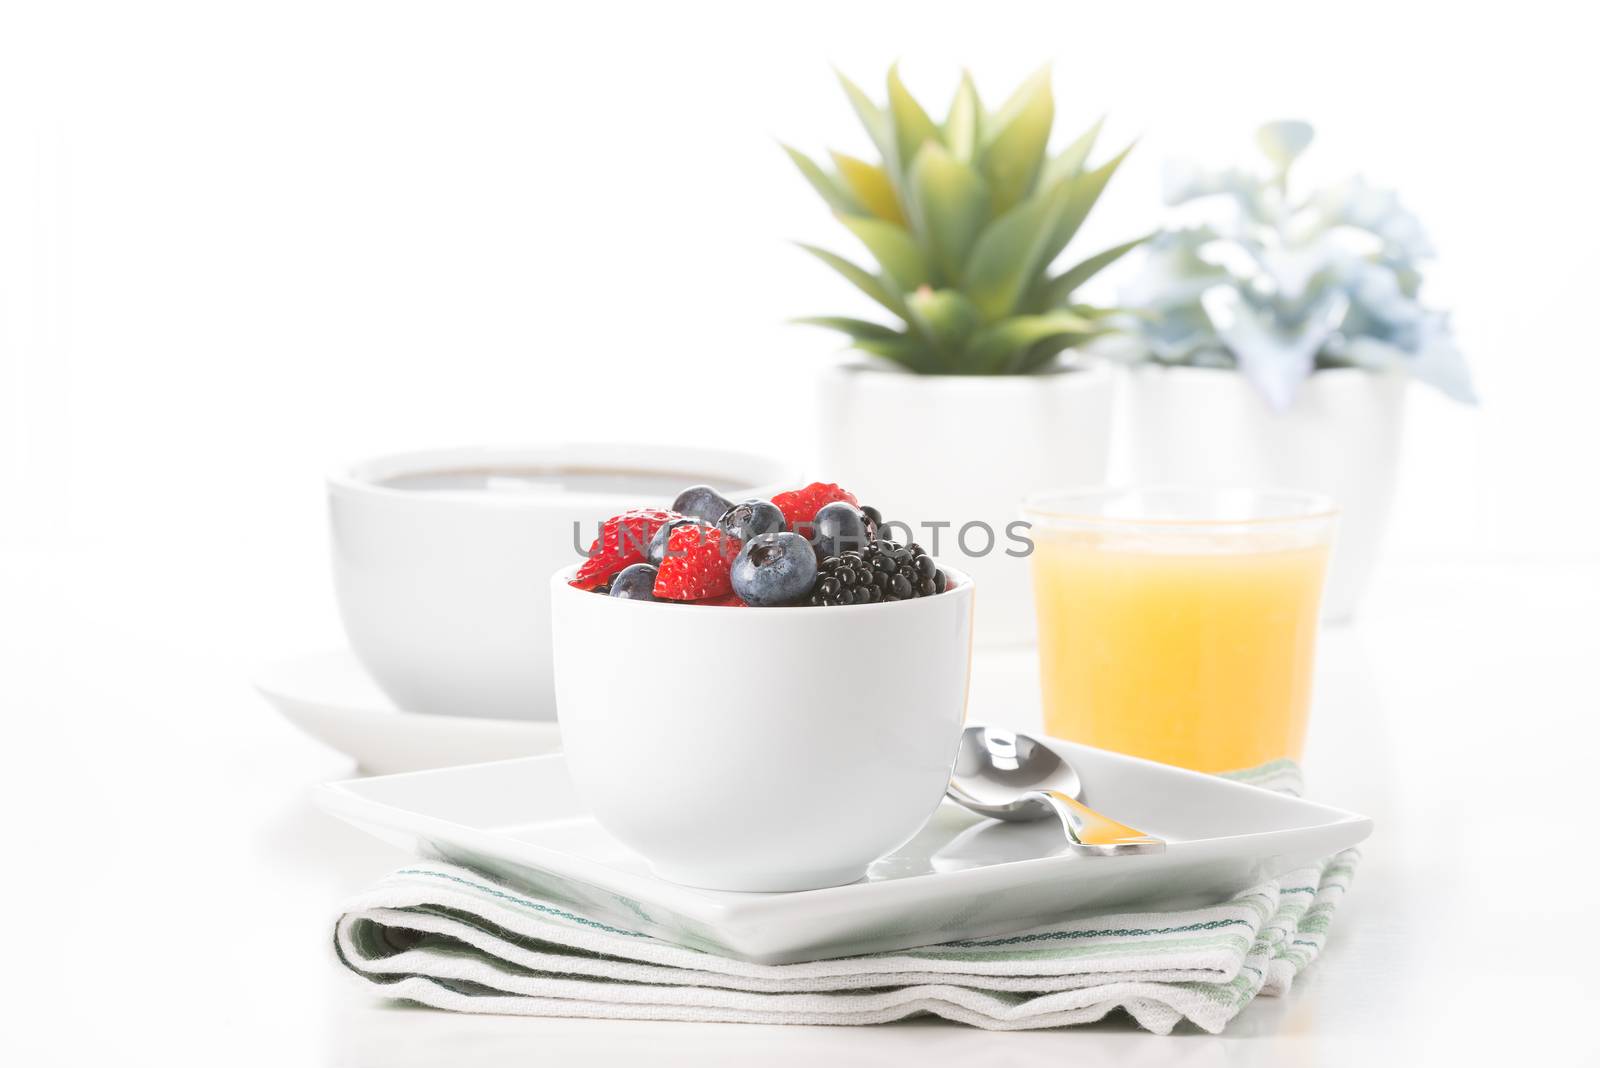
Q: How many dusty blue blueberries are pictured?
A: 6